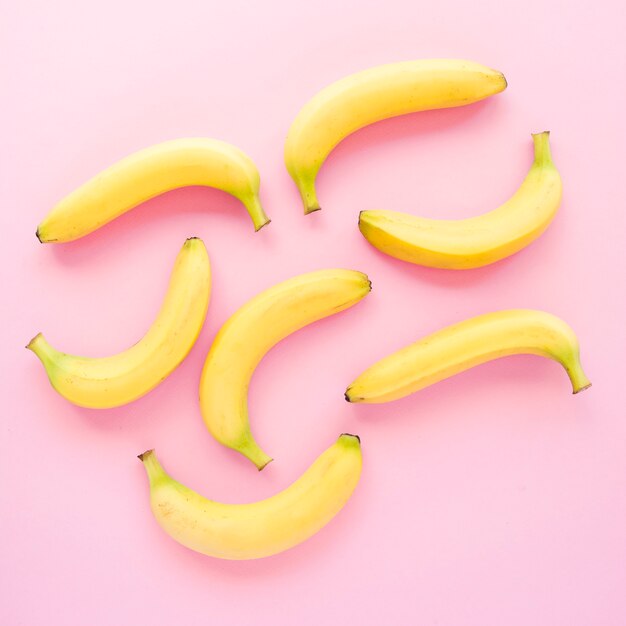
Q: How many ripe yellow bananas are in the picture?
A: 7